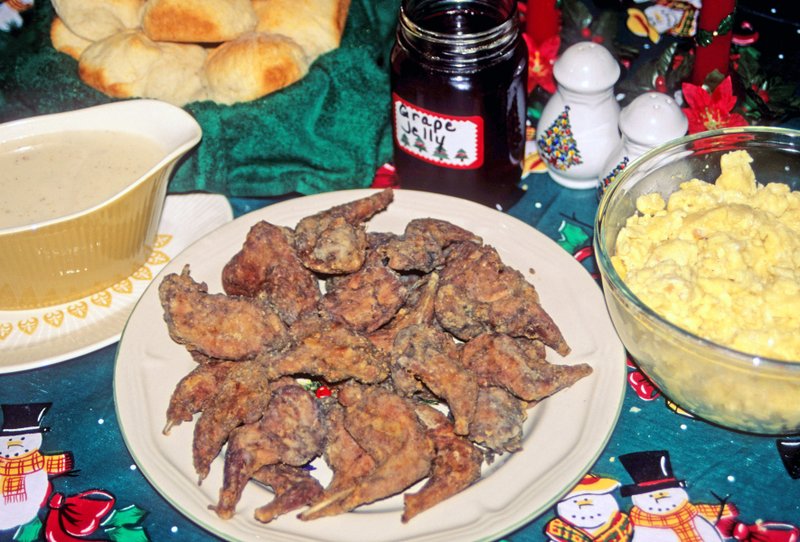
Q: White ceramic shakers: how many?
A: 2